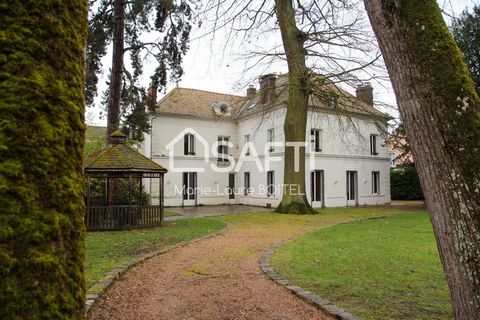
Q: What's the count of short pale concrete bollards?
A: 0